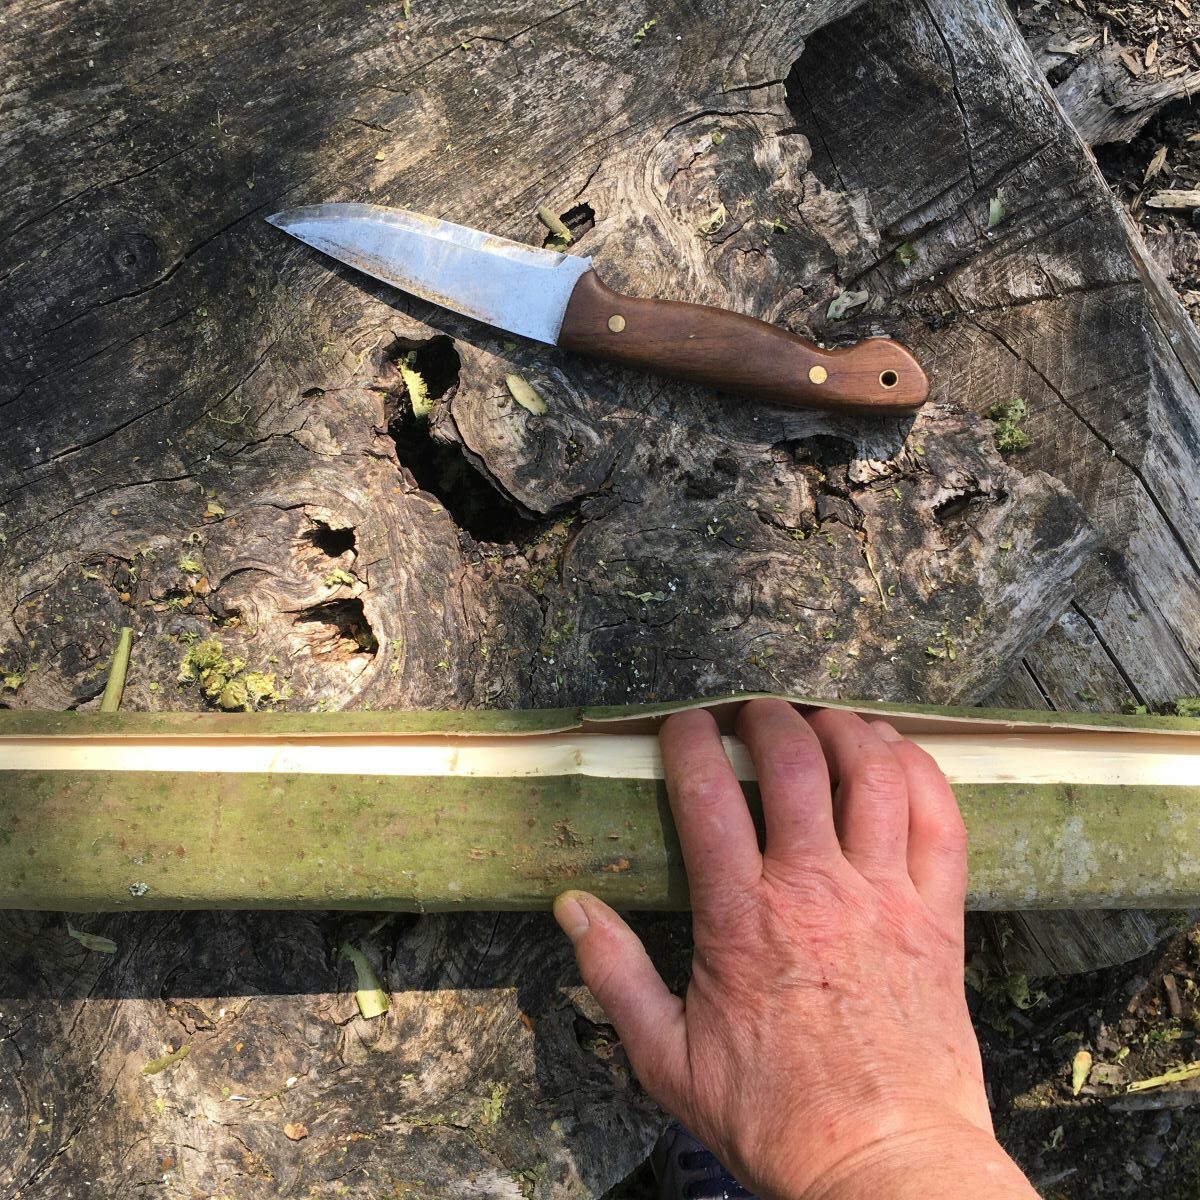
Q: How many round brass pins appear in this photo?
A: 2